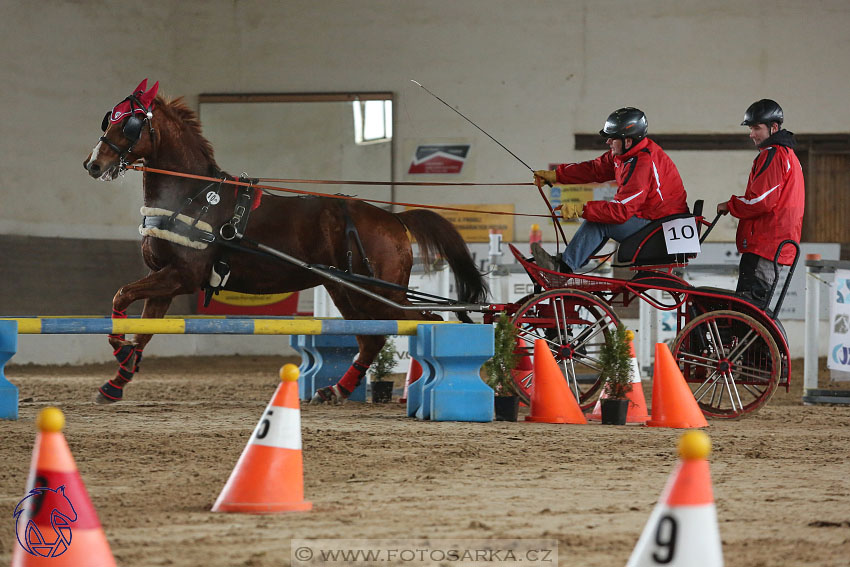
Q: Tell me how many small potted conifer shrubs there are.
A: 3